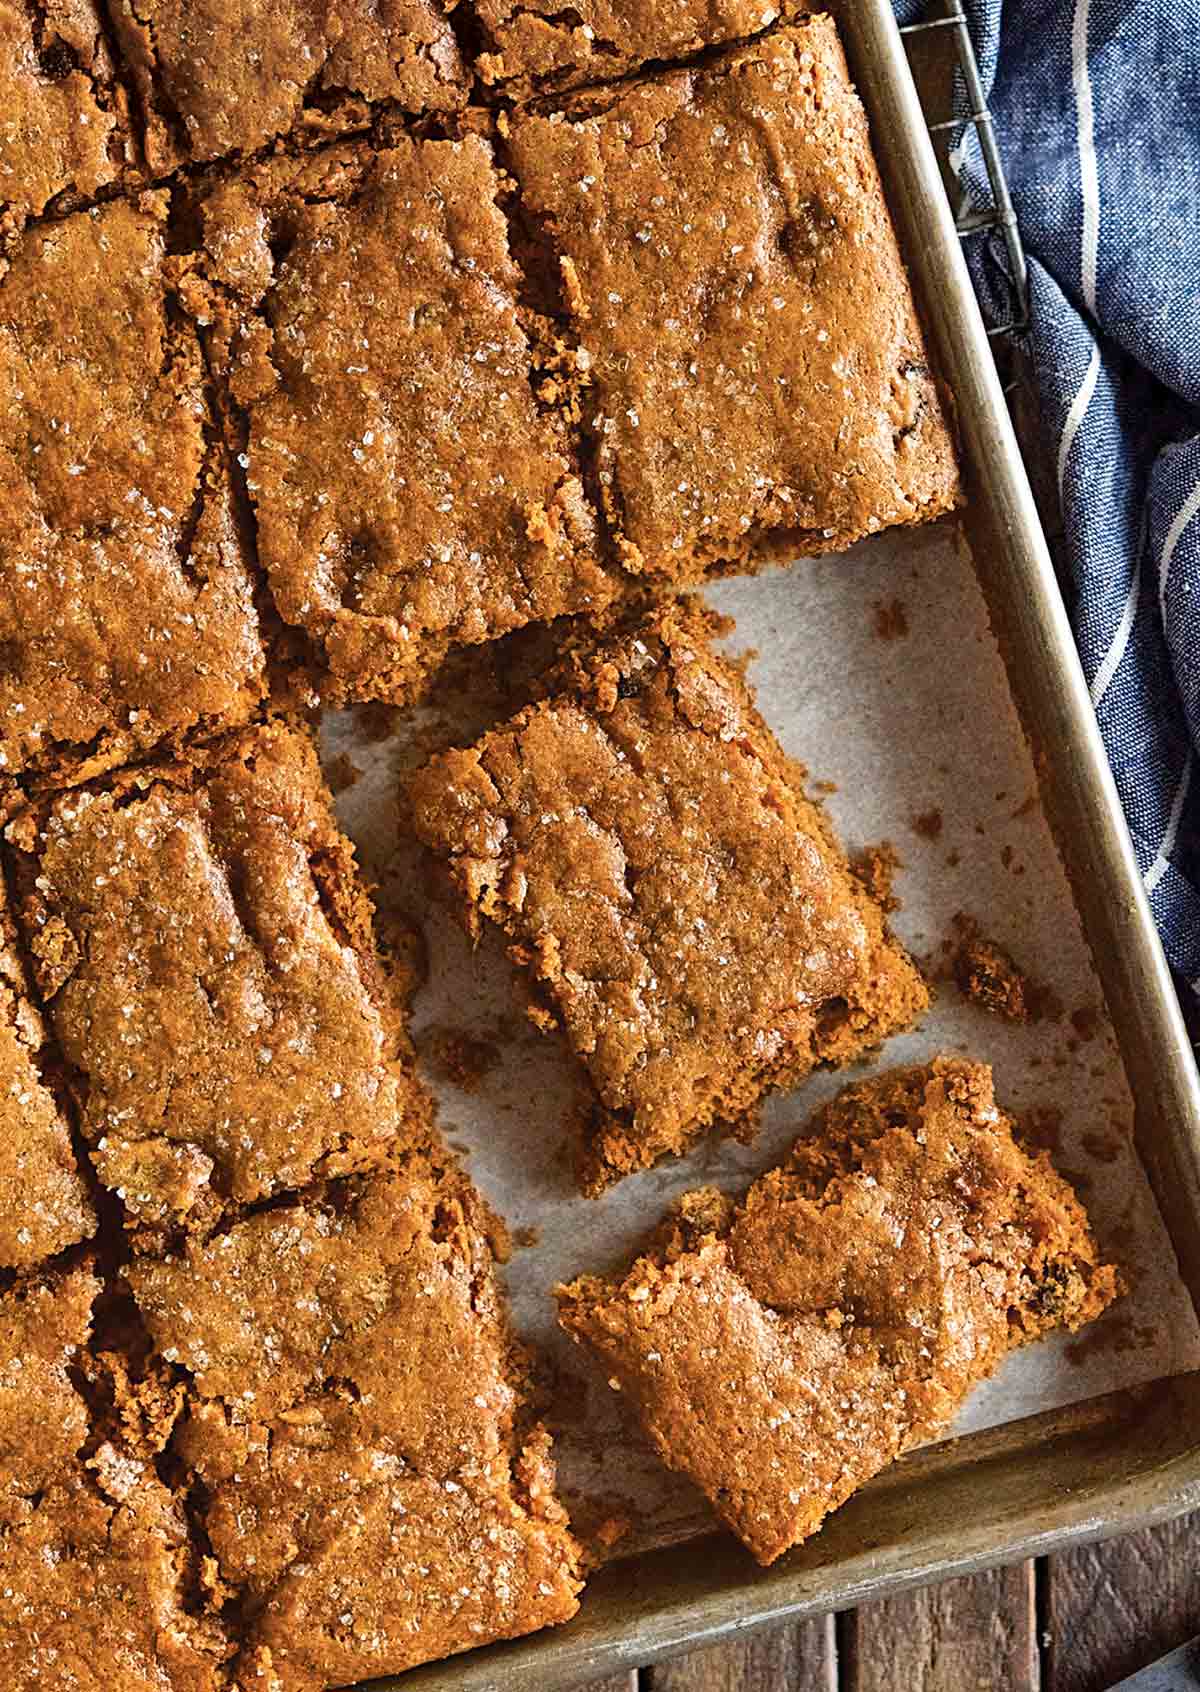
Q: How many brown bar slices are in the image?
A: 12